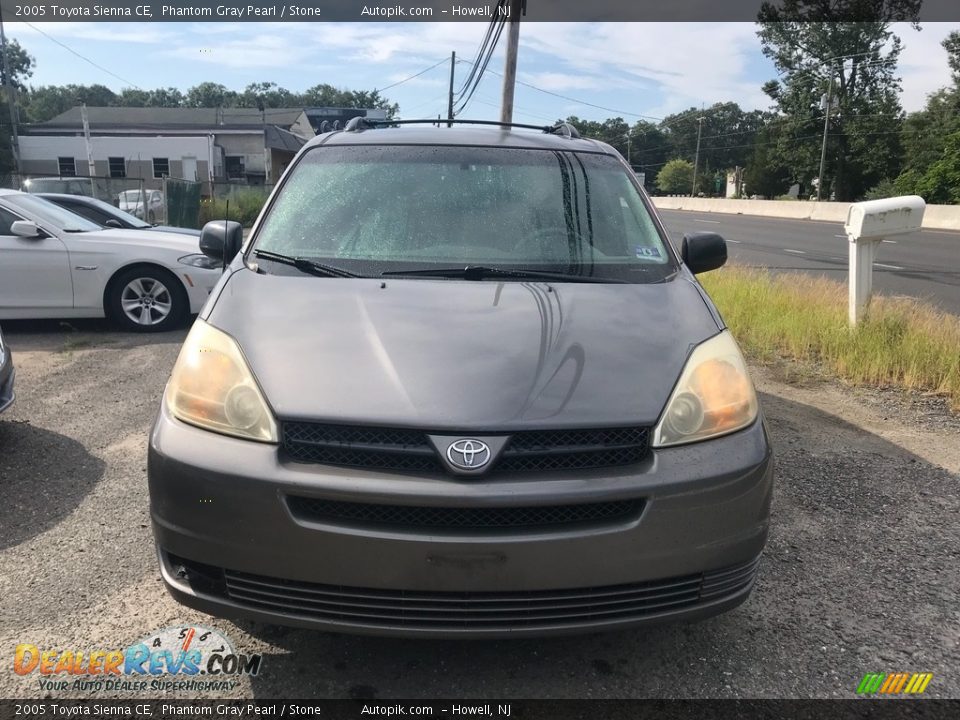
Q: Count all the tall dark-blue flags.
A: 0